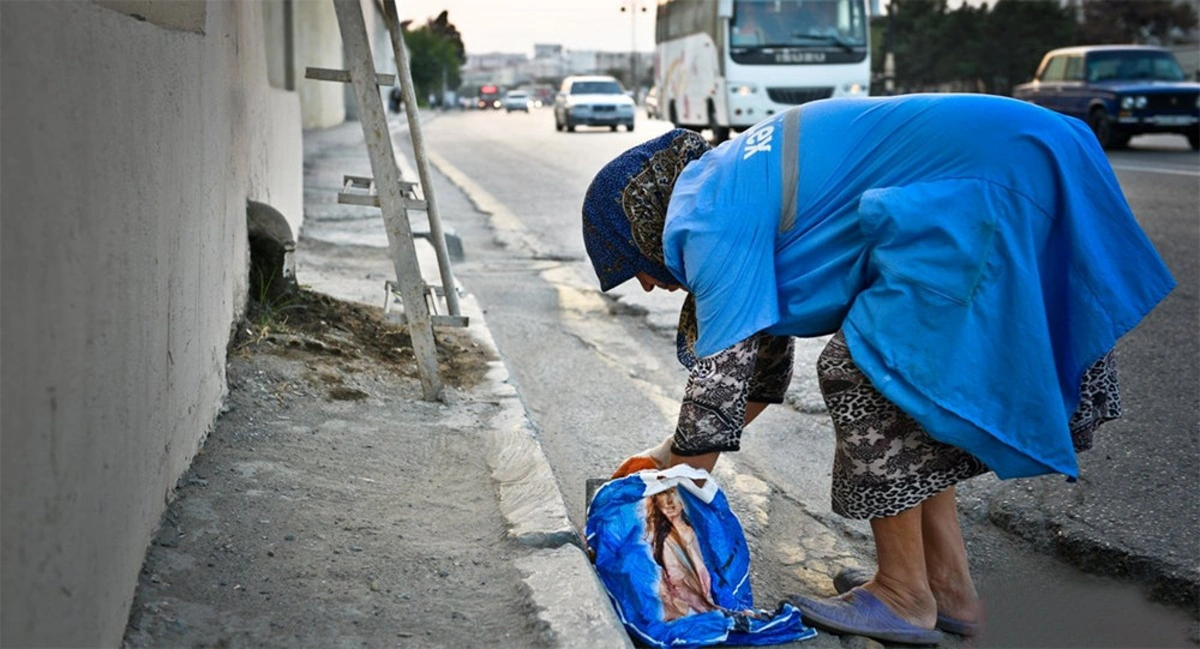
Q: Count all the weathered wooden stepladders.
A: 1